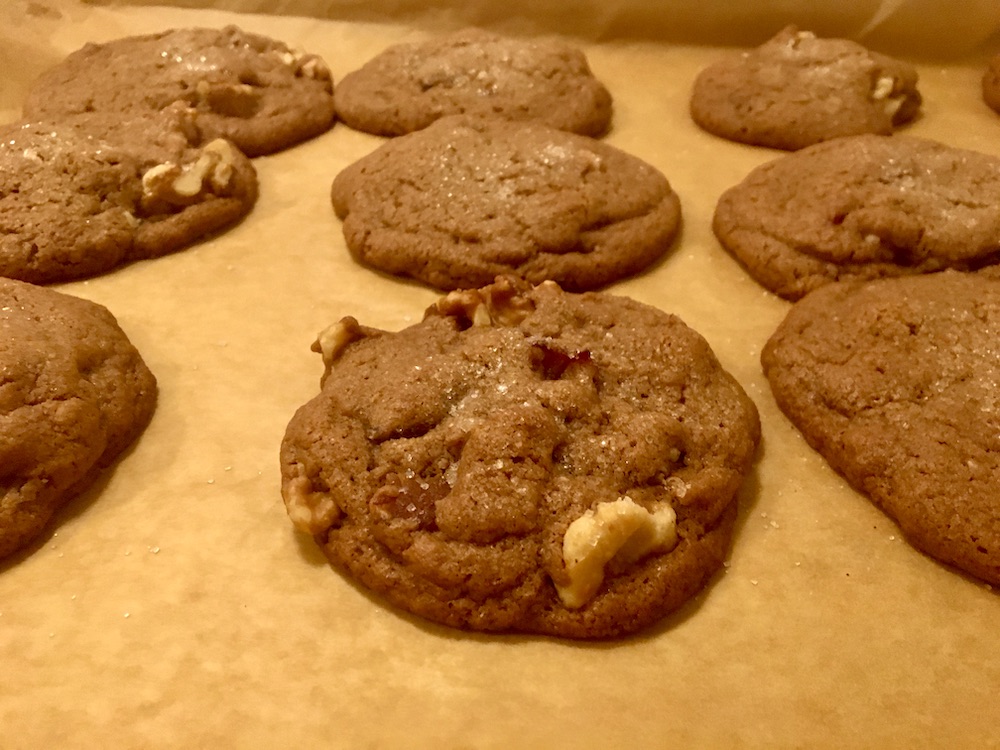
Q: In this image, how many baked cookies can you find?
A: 10